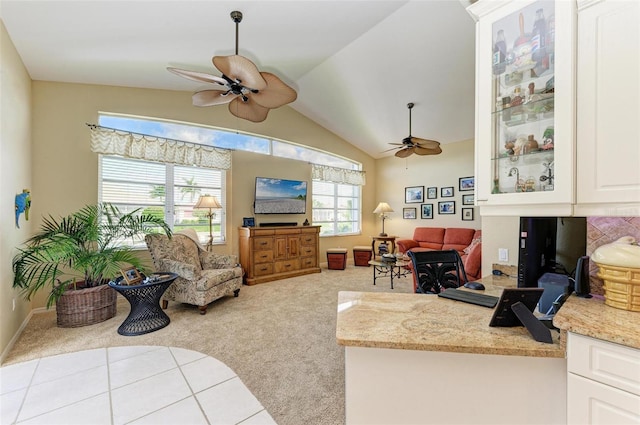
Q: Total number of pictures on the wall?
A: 9